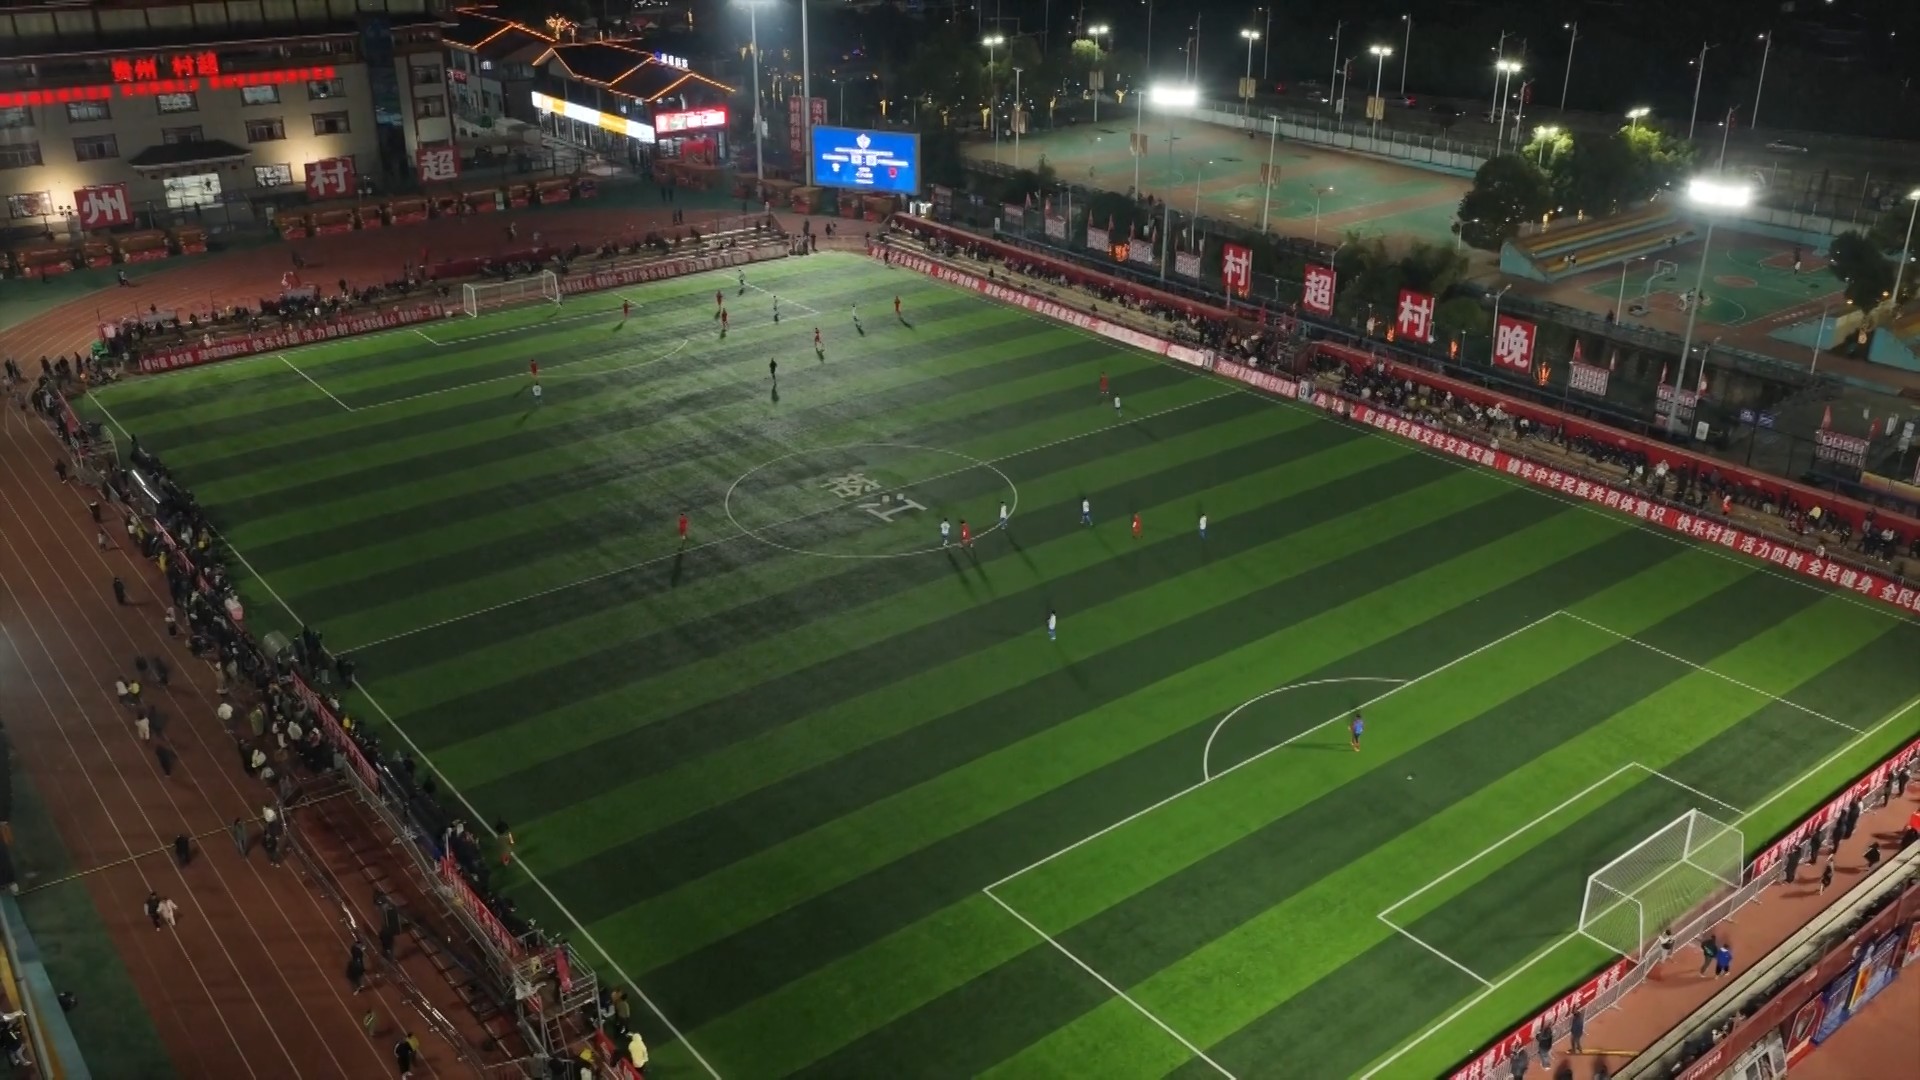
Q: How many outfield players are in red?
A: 10